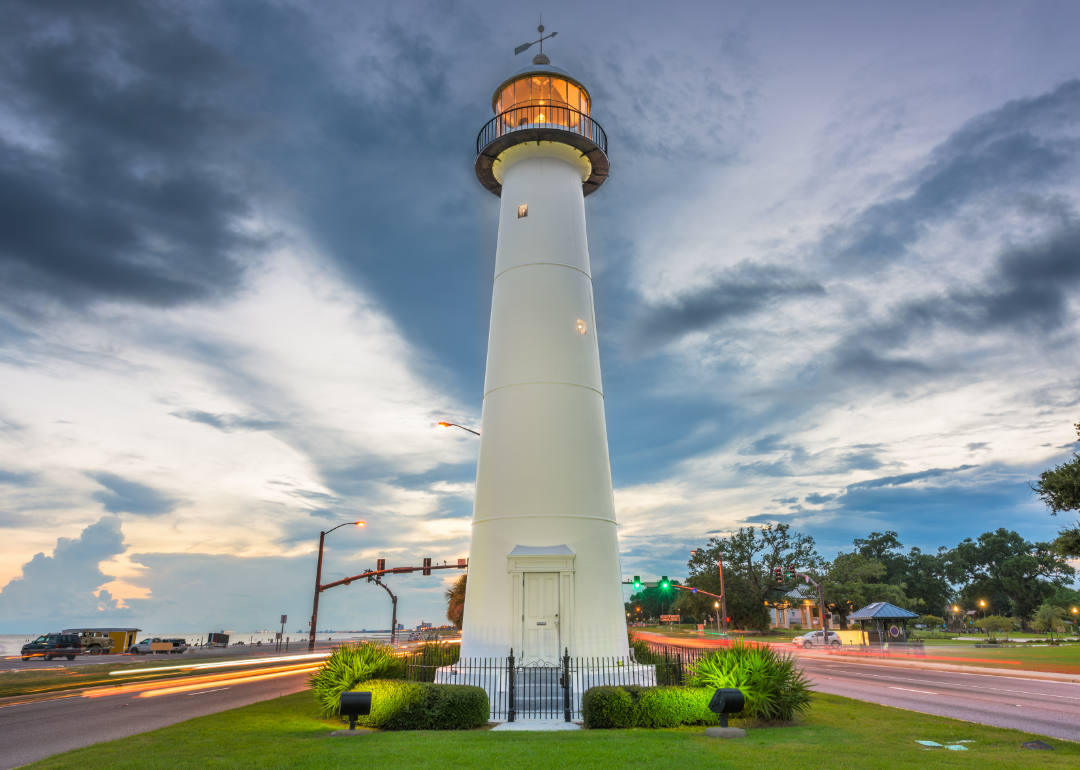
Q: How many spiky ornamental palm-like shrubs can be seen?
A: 2